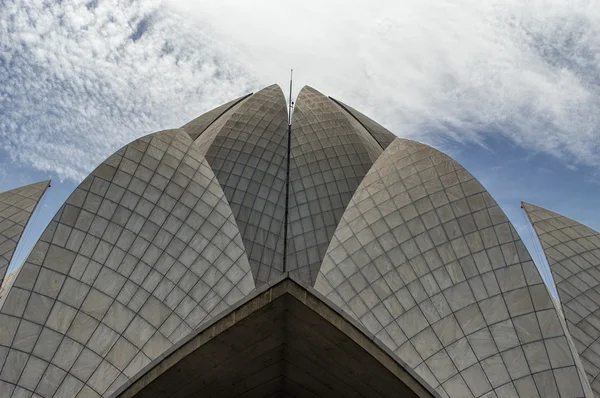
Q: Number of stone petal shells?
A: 8